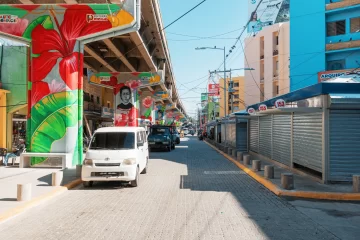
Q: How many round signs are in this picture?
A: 3